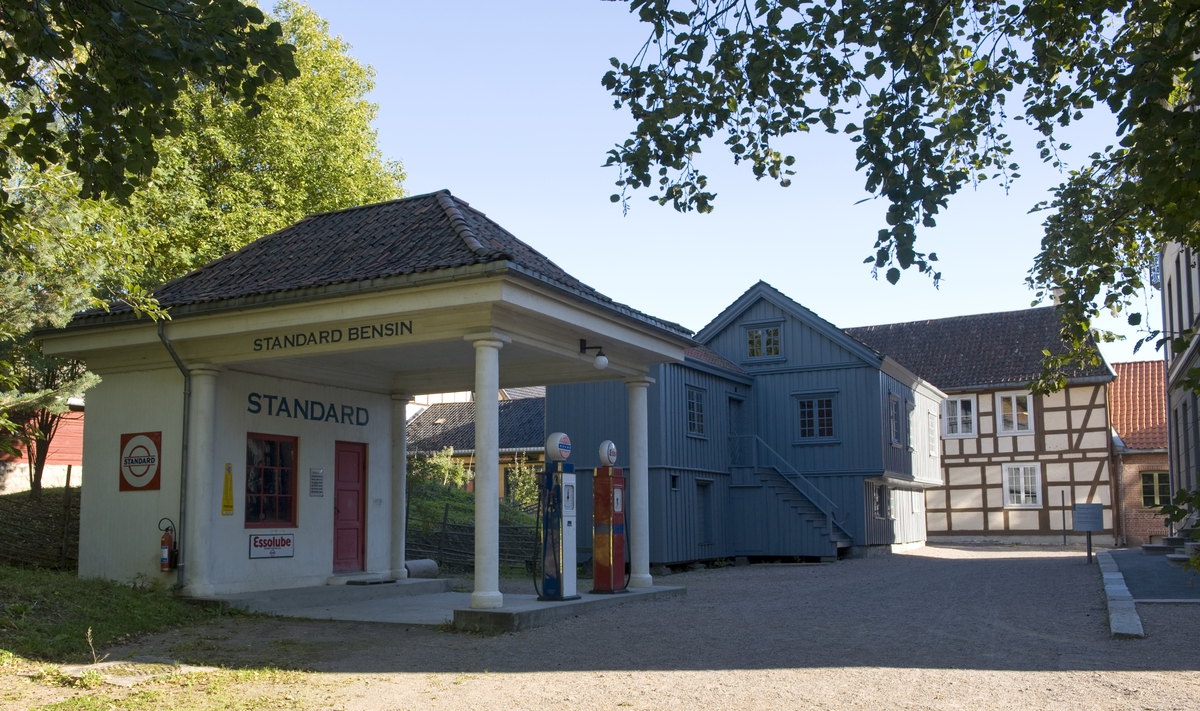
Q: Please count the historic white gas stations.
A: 1